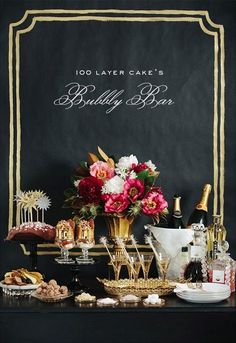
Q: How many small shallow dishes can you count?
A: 4